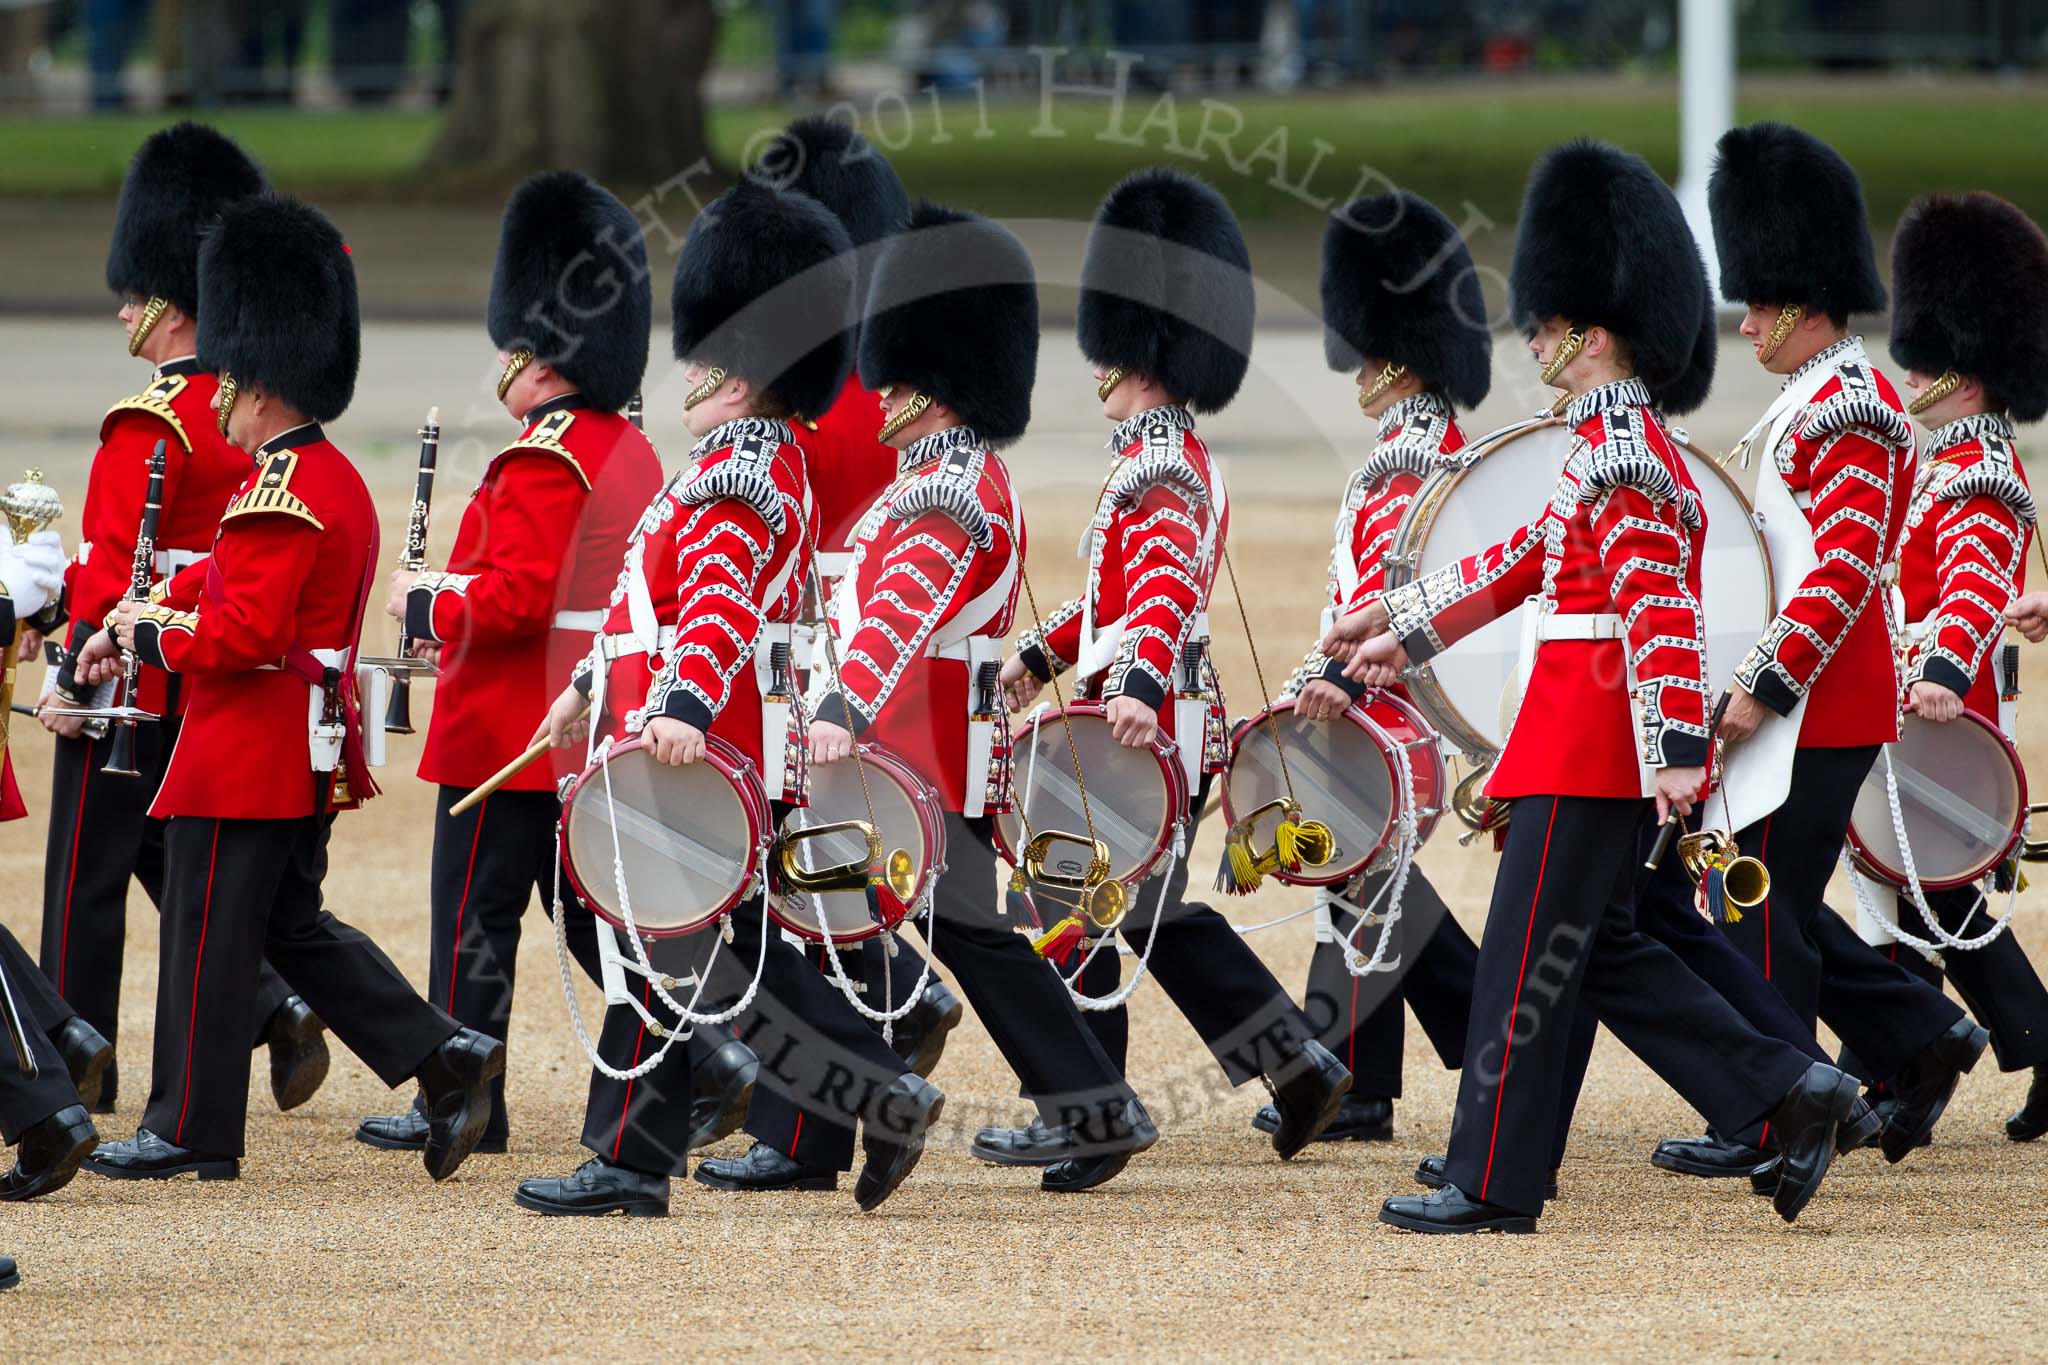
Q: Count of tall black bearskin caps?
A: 12